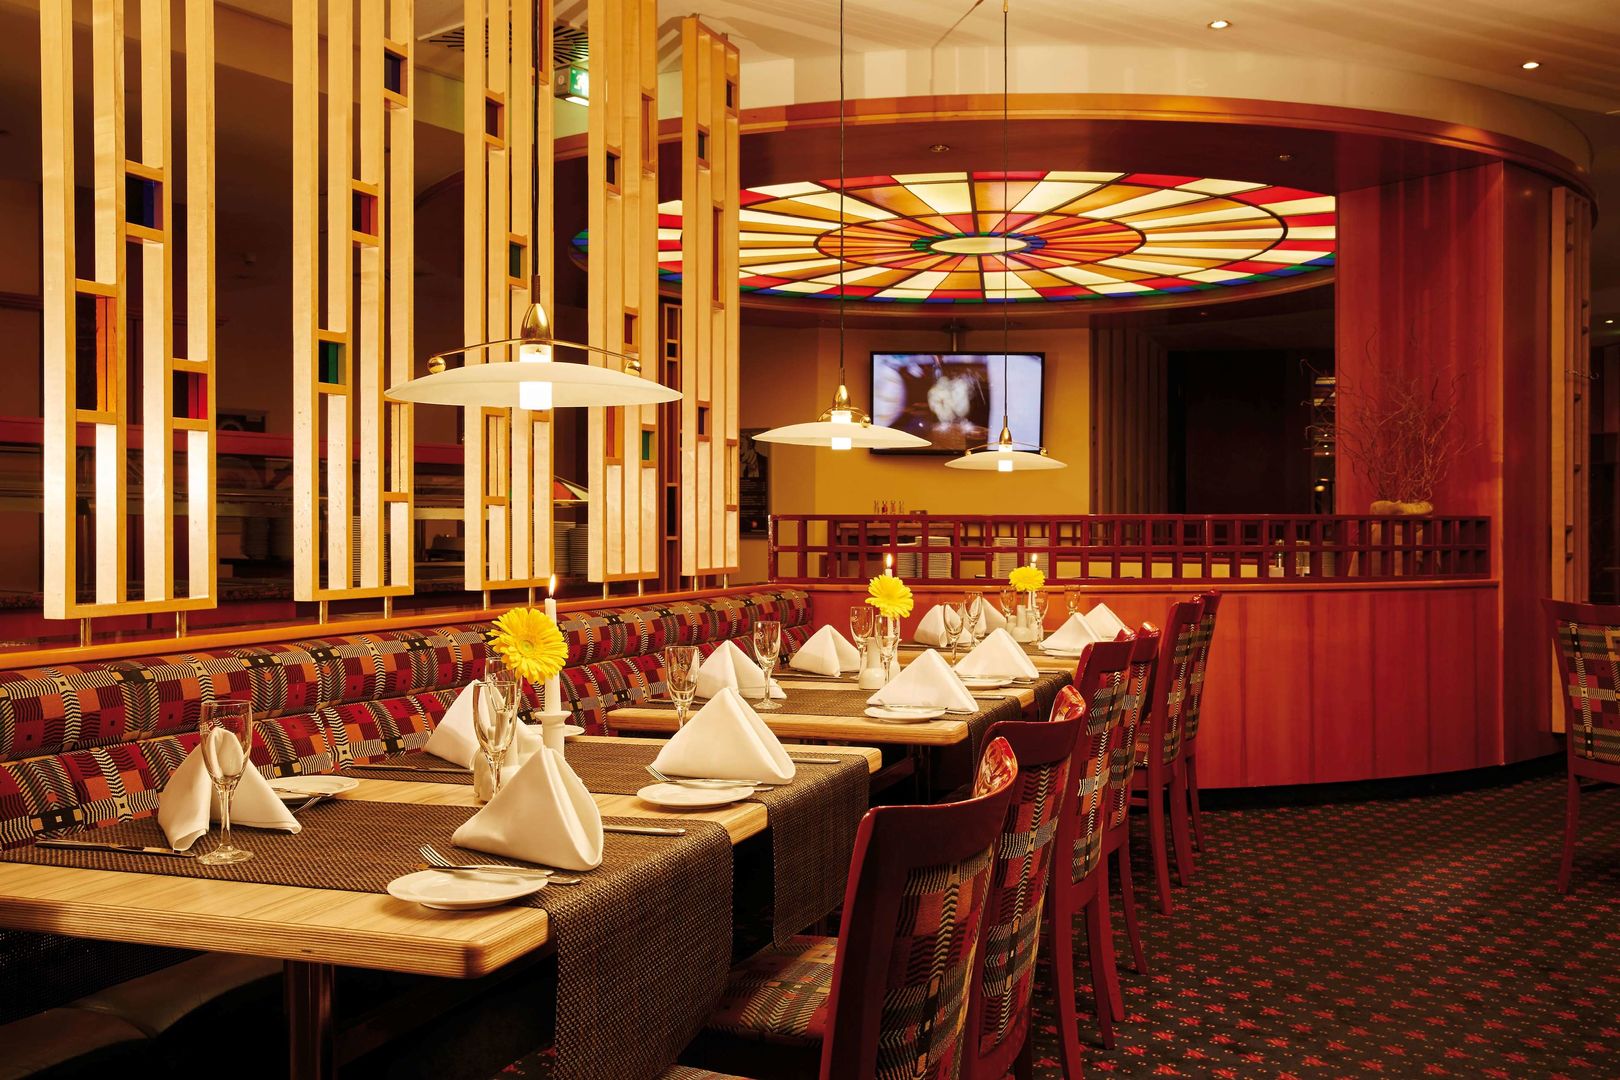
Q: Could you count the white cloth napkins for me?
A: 12